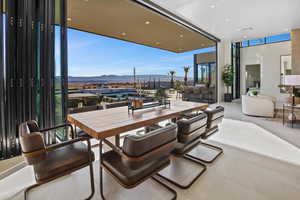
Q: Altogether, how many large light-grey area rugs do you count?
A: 1